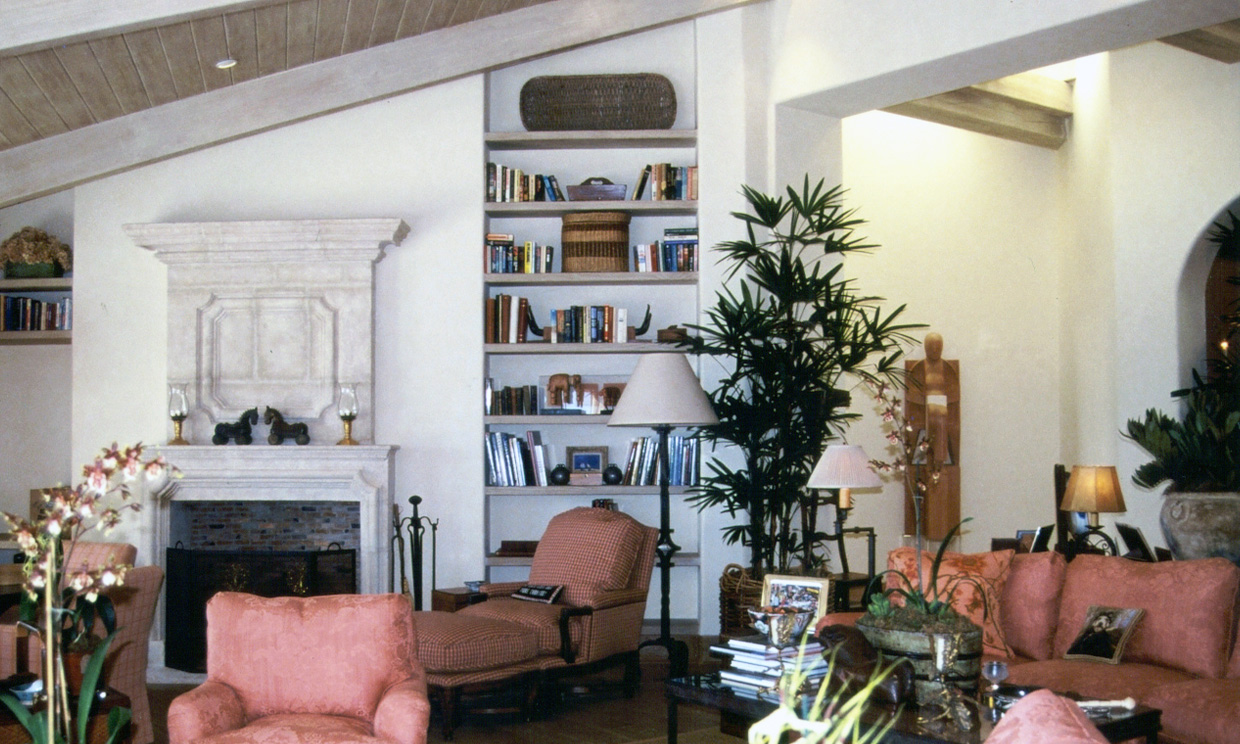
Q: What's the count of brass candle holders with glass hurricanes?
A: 2